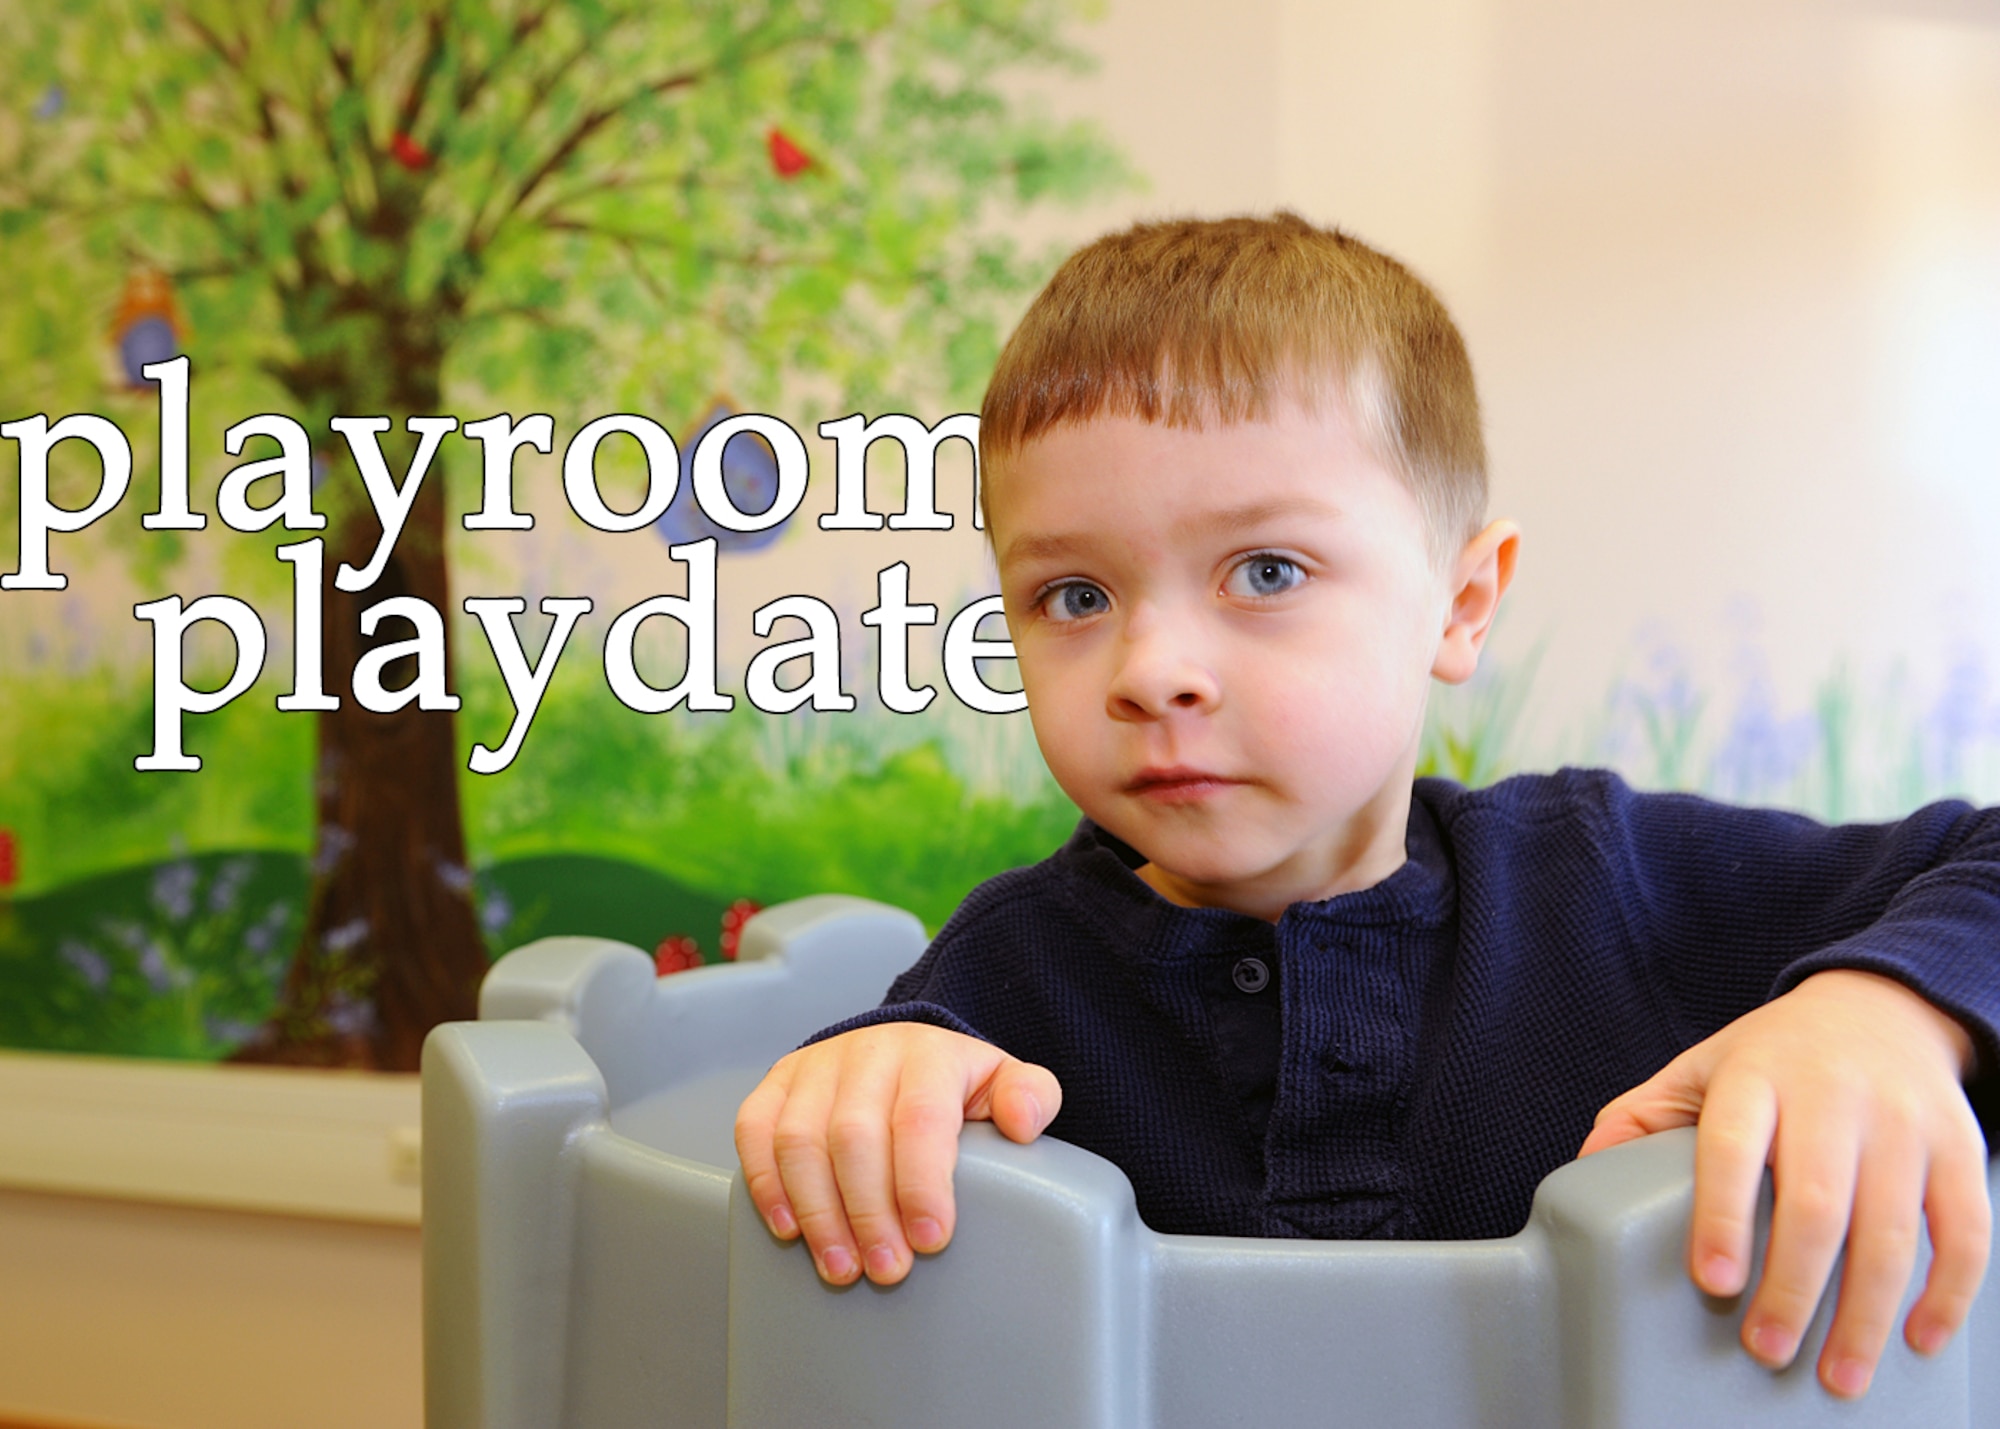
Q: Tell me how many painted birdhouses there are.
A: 2